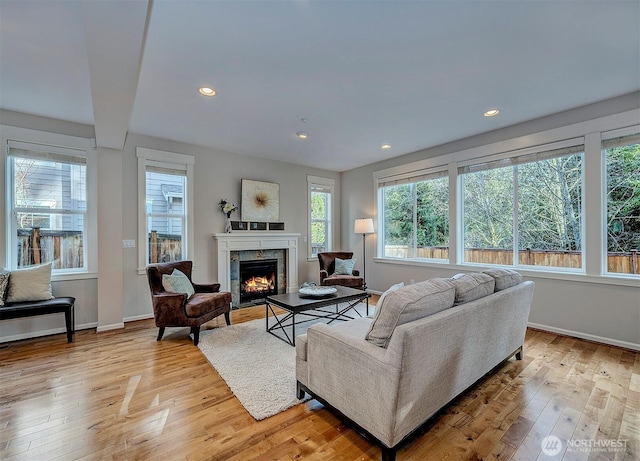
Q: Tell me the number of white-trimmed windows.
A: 6